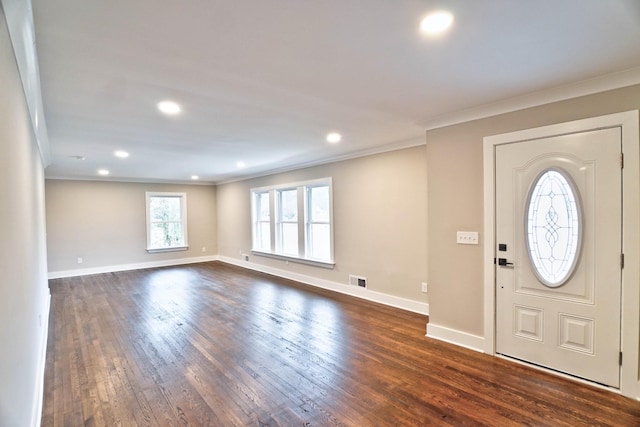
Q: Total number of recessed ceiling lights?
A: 7